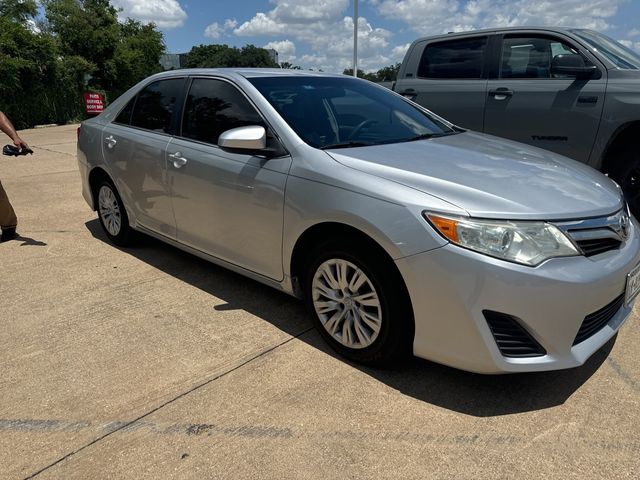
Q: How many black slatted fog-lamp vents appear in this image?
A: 1